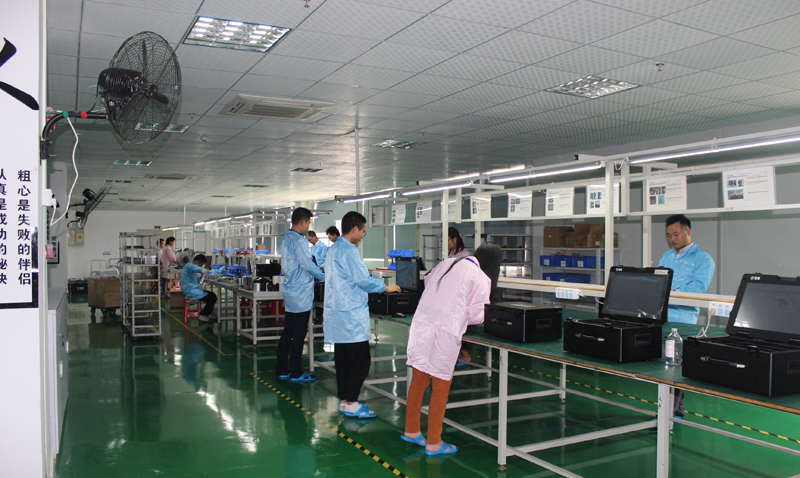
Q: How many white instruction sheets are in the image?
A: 10